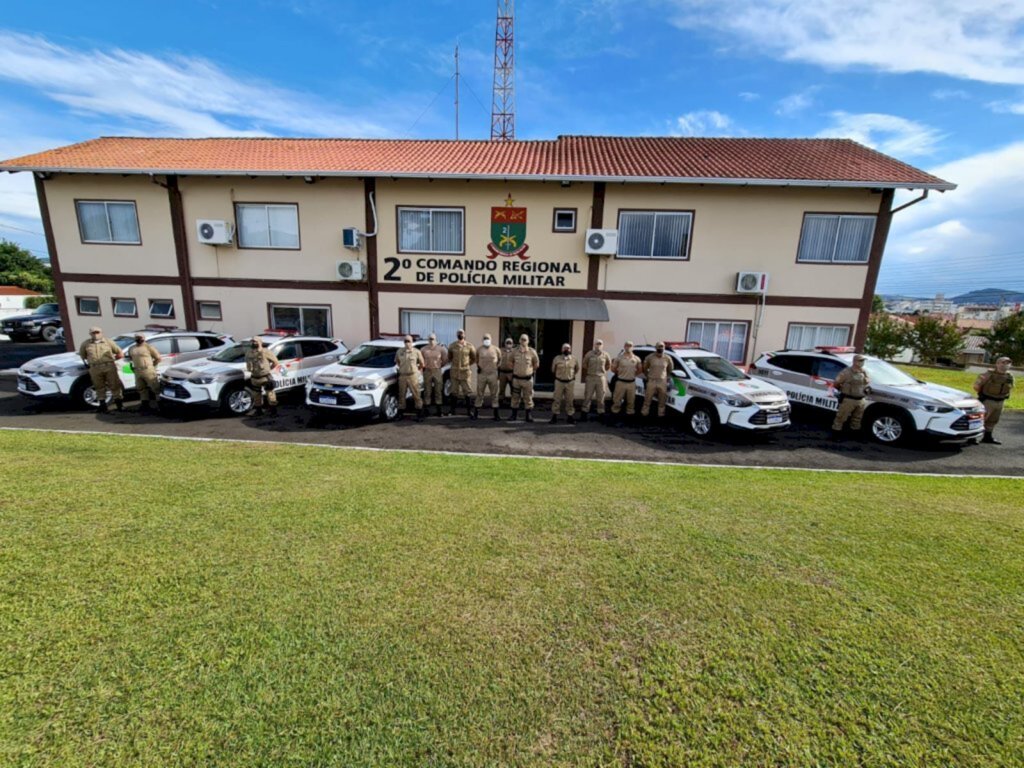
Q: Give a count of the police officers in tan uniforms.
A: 15